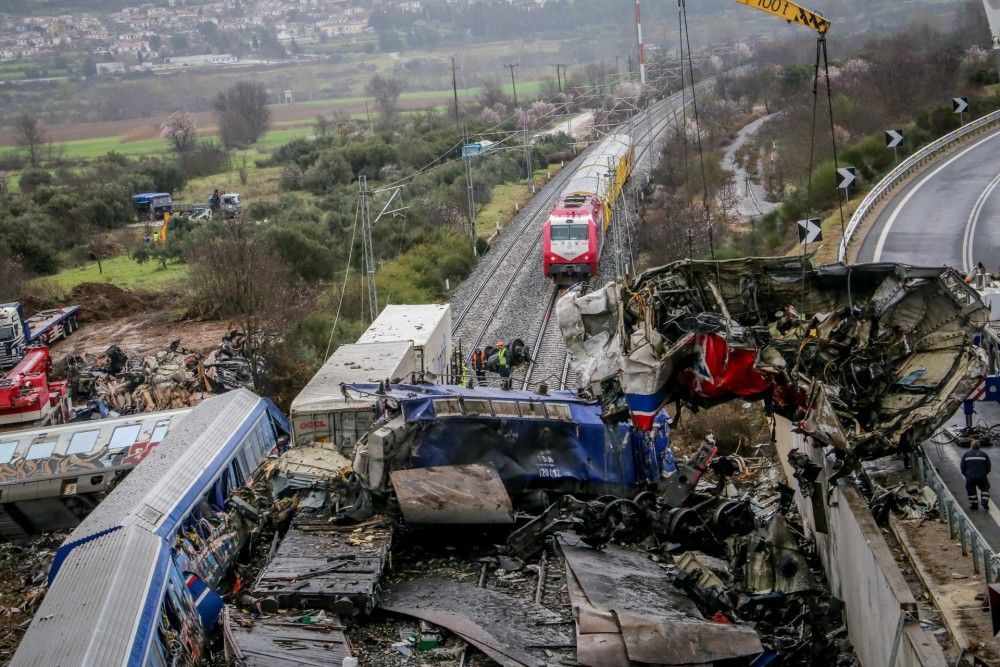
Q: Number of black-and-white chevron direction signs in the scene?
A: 4